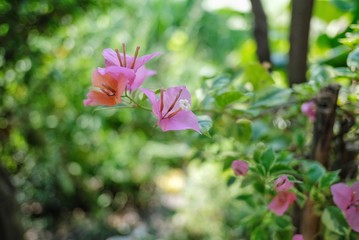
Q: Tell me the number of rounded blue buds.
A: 0